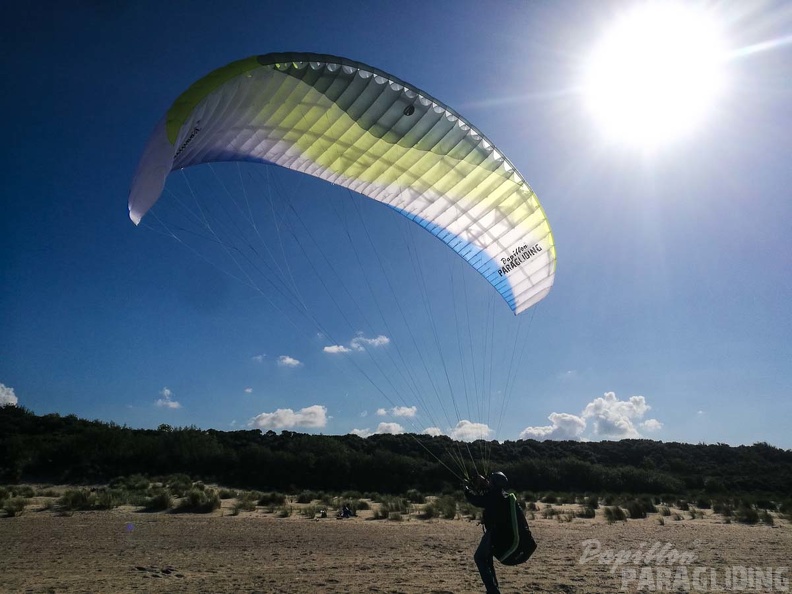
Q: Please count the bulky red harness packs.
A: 0